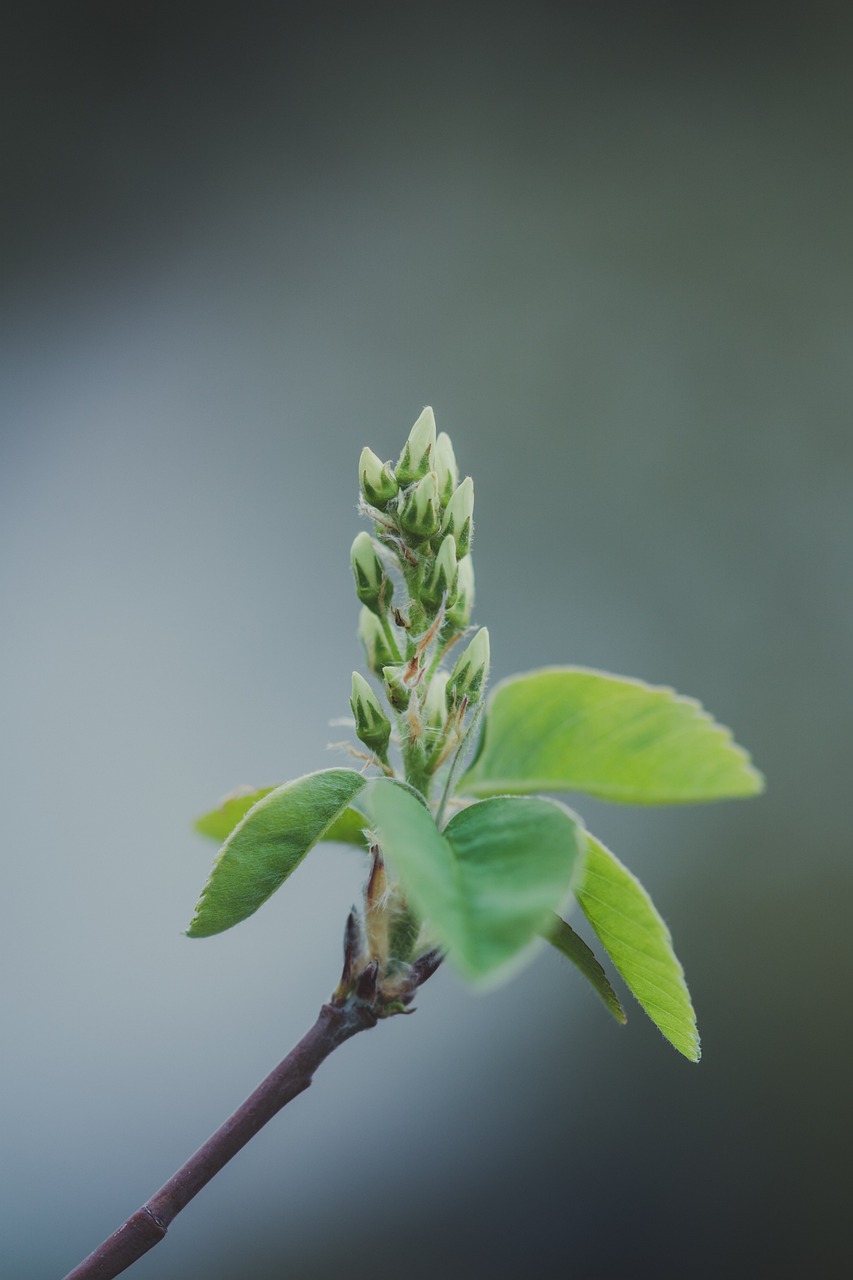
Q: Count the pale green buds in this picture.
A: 13